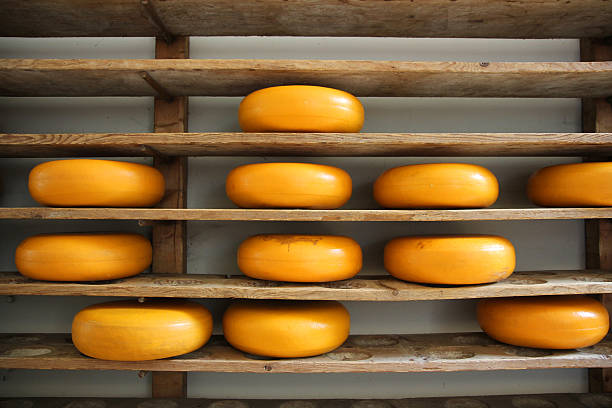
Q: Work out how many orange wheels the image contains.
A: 11